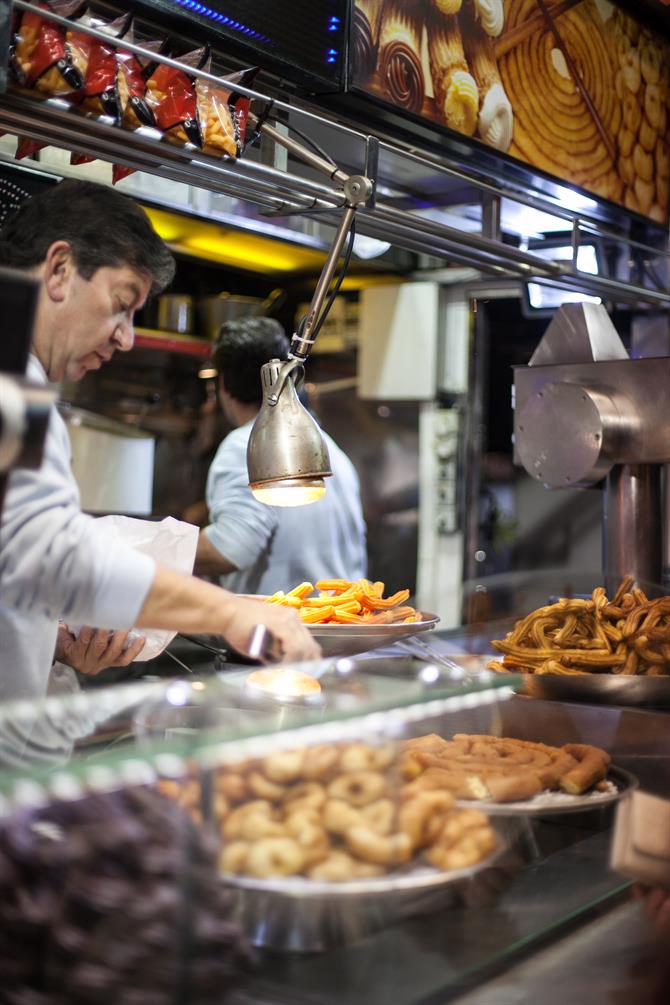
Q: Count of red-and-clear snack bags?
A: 5